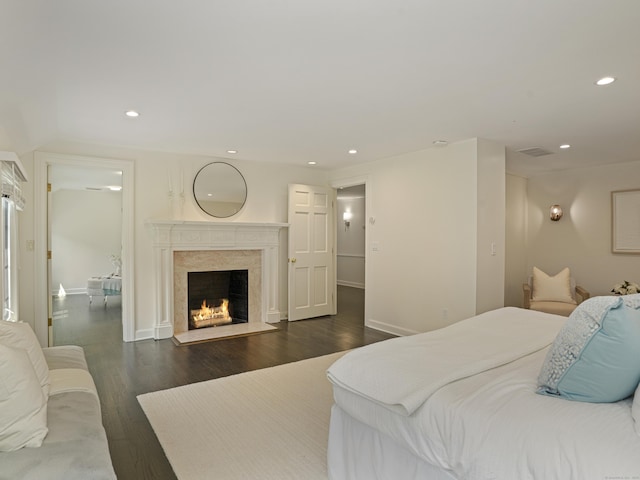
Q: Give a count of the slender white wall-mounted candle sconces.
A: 2